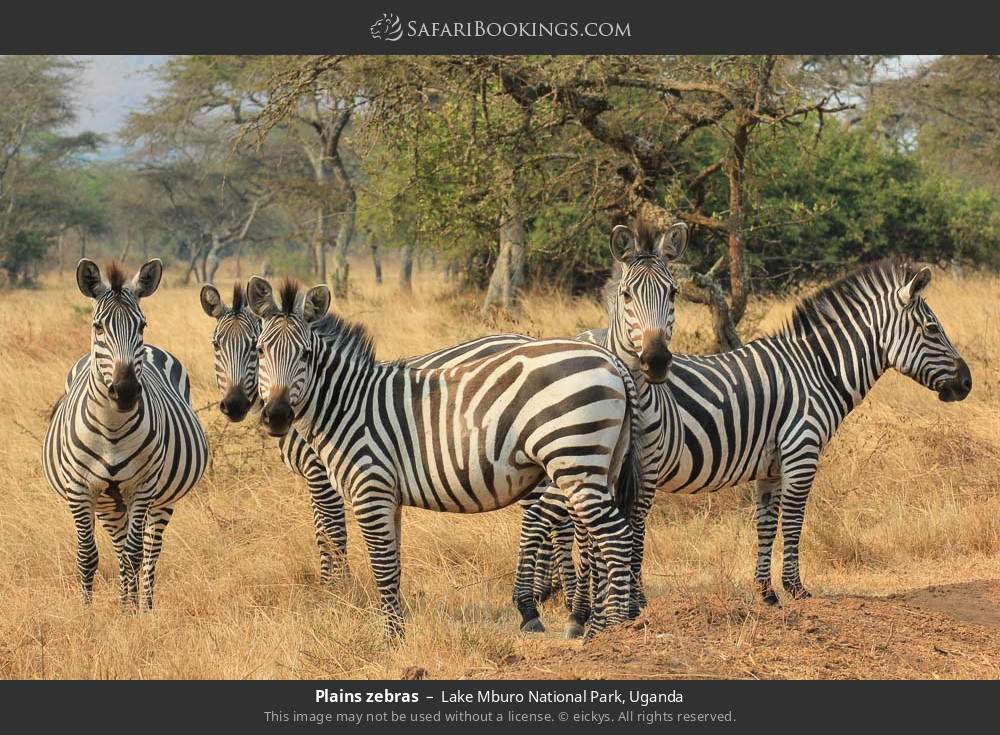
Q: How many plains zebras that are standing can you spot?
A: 5